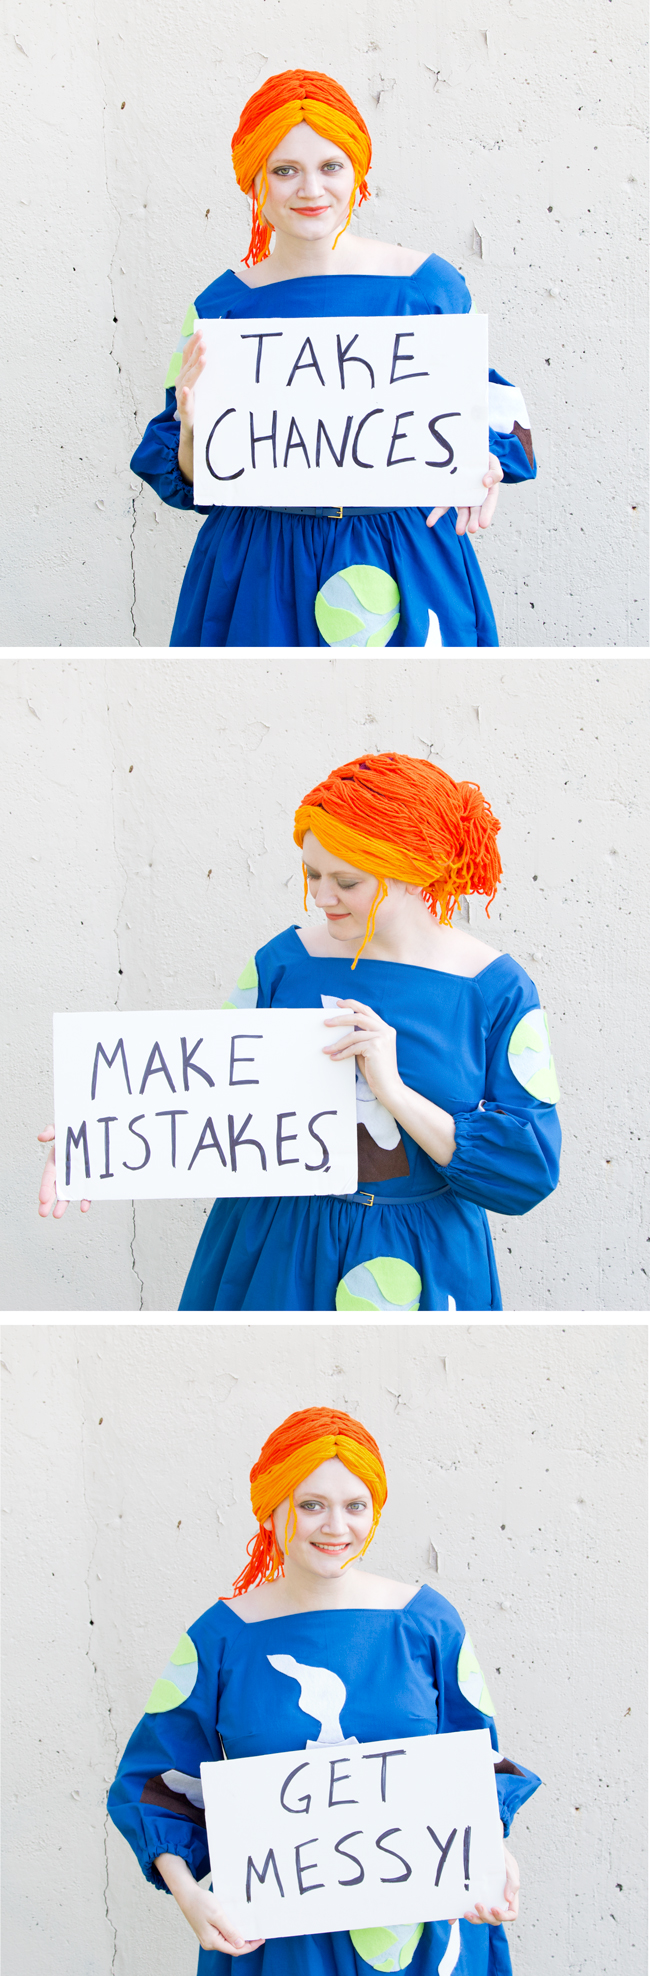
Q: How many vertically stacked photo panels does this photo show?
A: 3